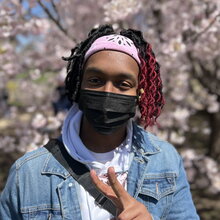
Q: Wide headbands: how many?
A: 1